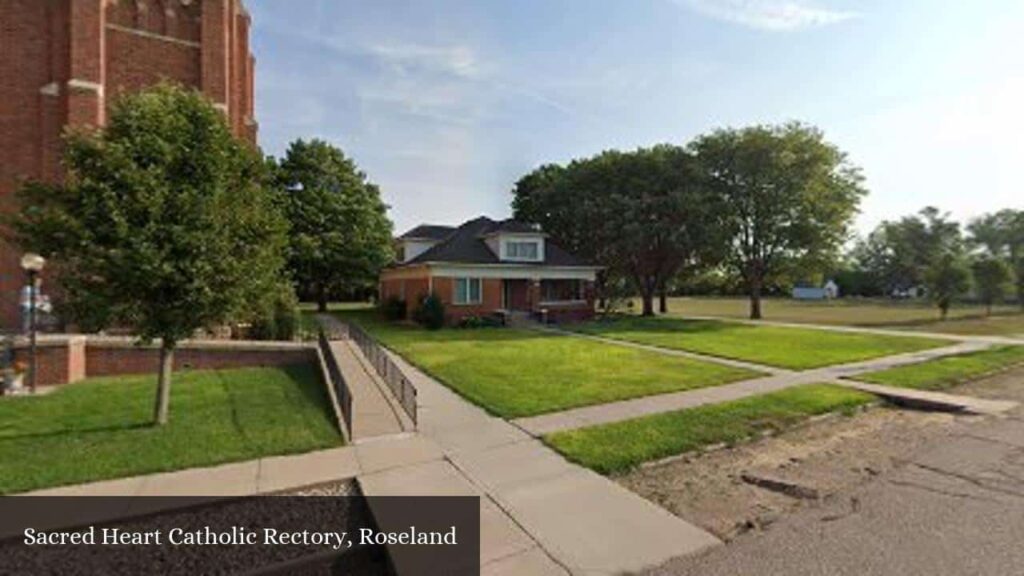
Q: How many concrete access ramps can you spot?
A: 1